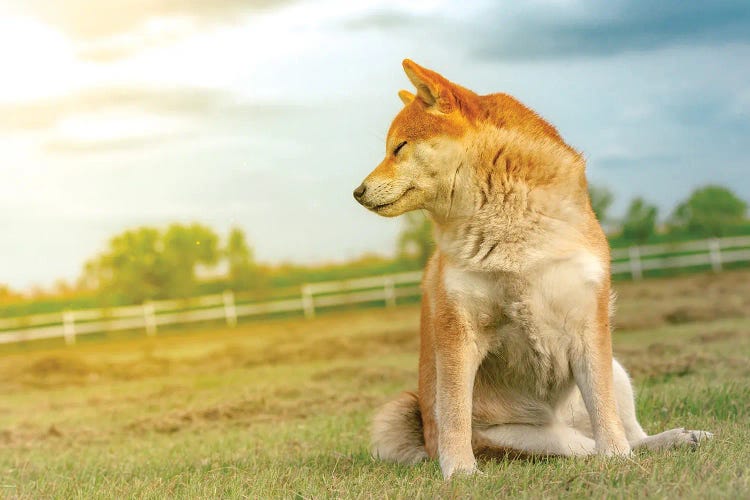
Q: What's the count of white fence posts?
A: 7